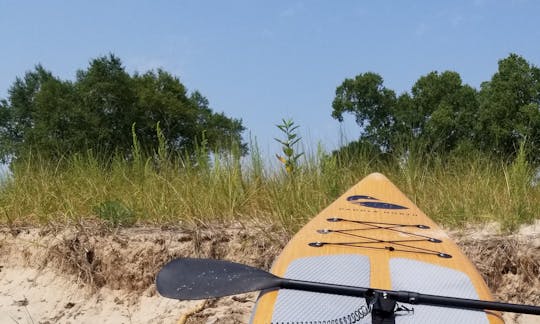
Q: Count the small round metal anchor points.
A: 6